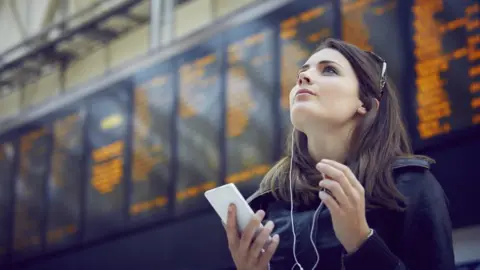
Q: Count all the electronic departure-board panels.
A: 10